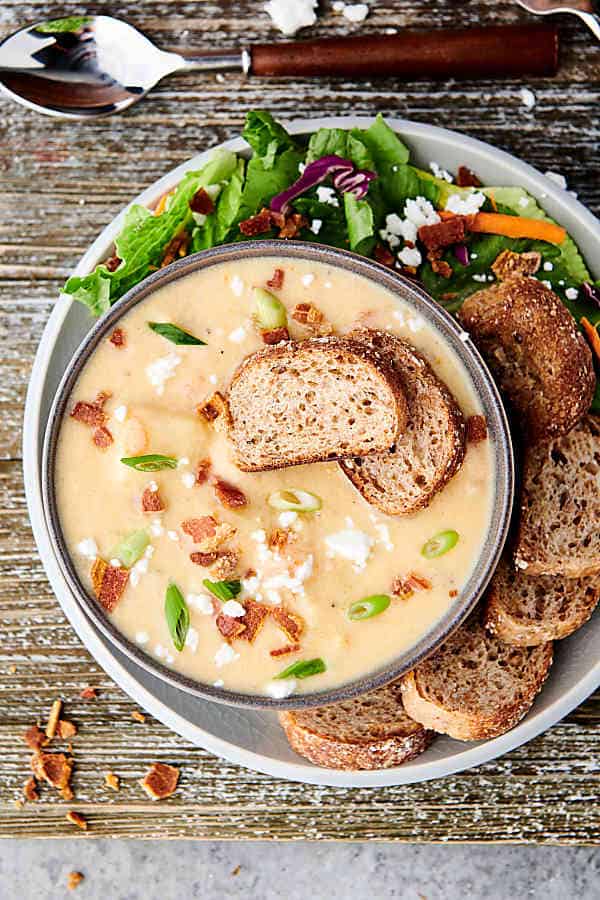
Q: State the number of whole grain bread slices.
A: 7